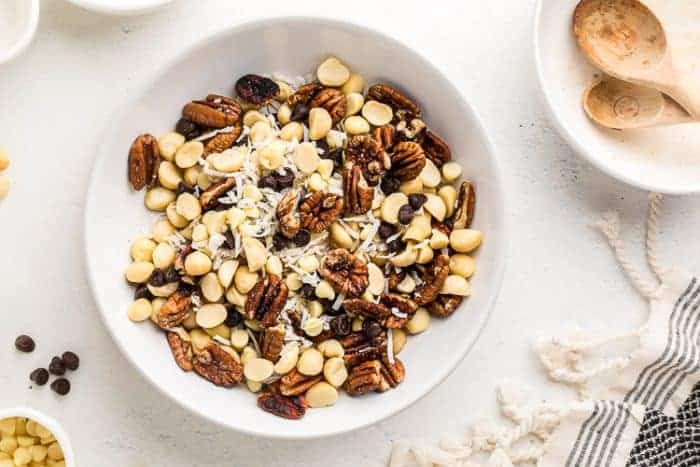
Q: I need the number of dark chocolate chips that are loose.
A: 5